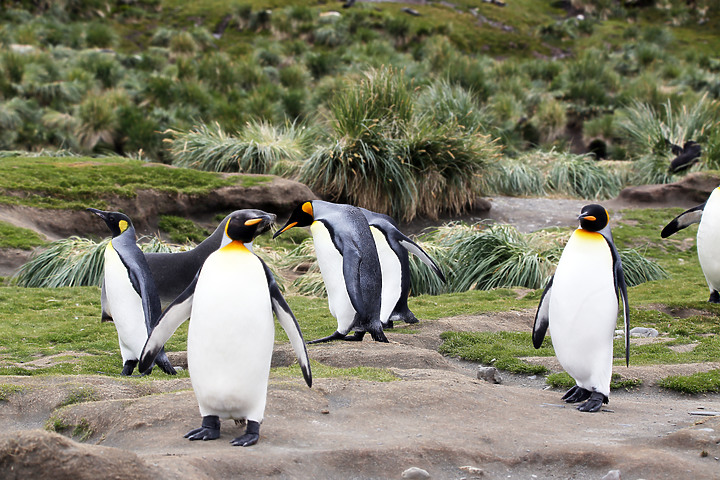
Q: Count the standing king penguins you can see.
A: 6